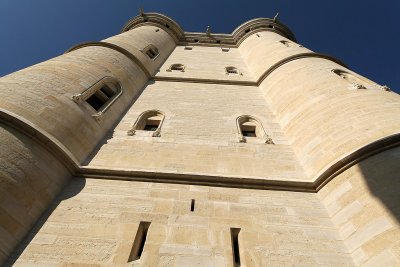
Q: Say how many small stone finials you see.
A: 3